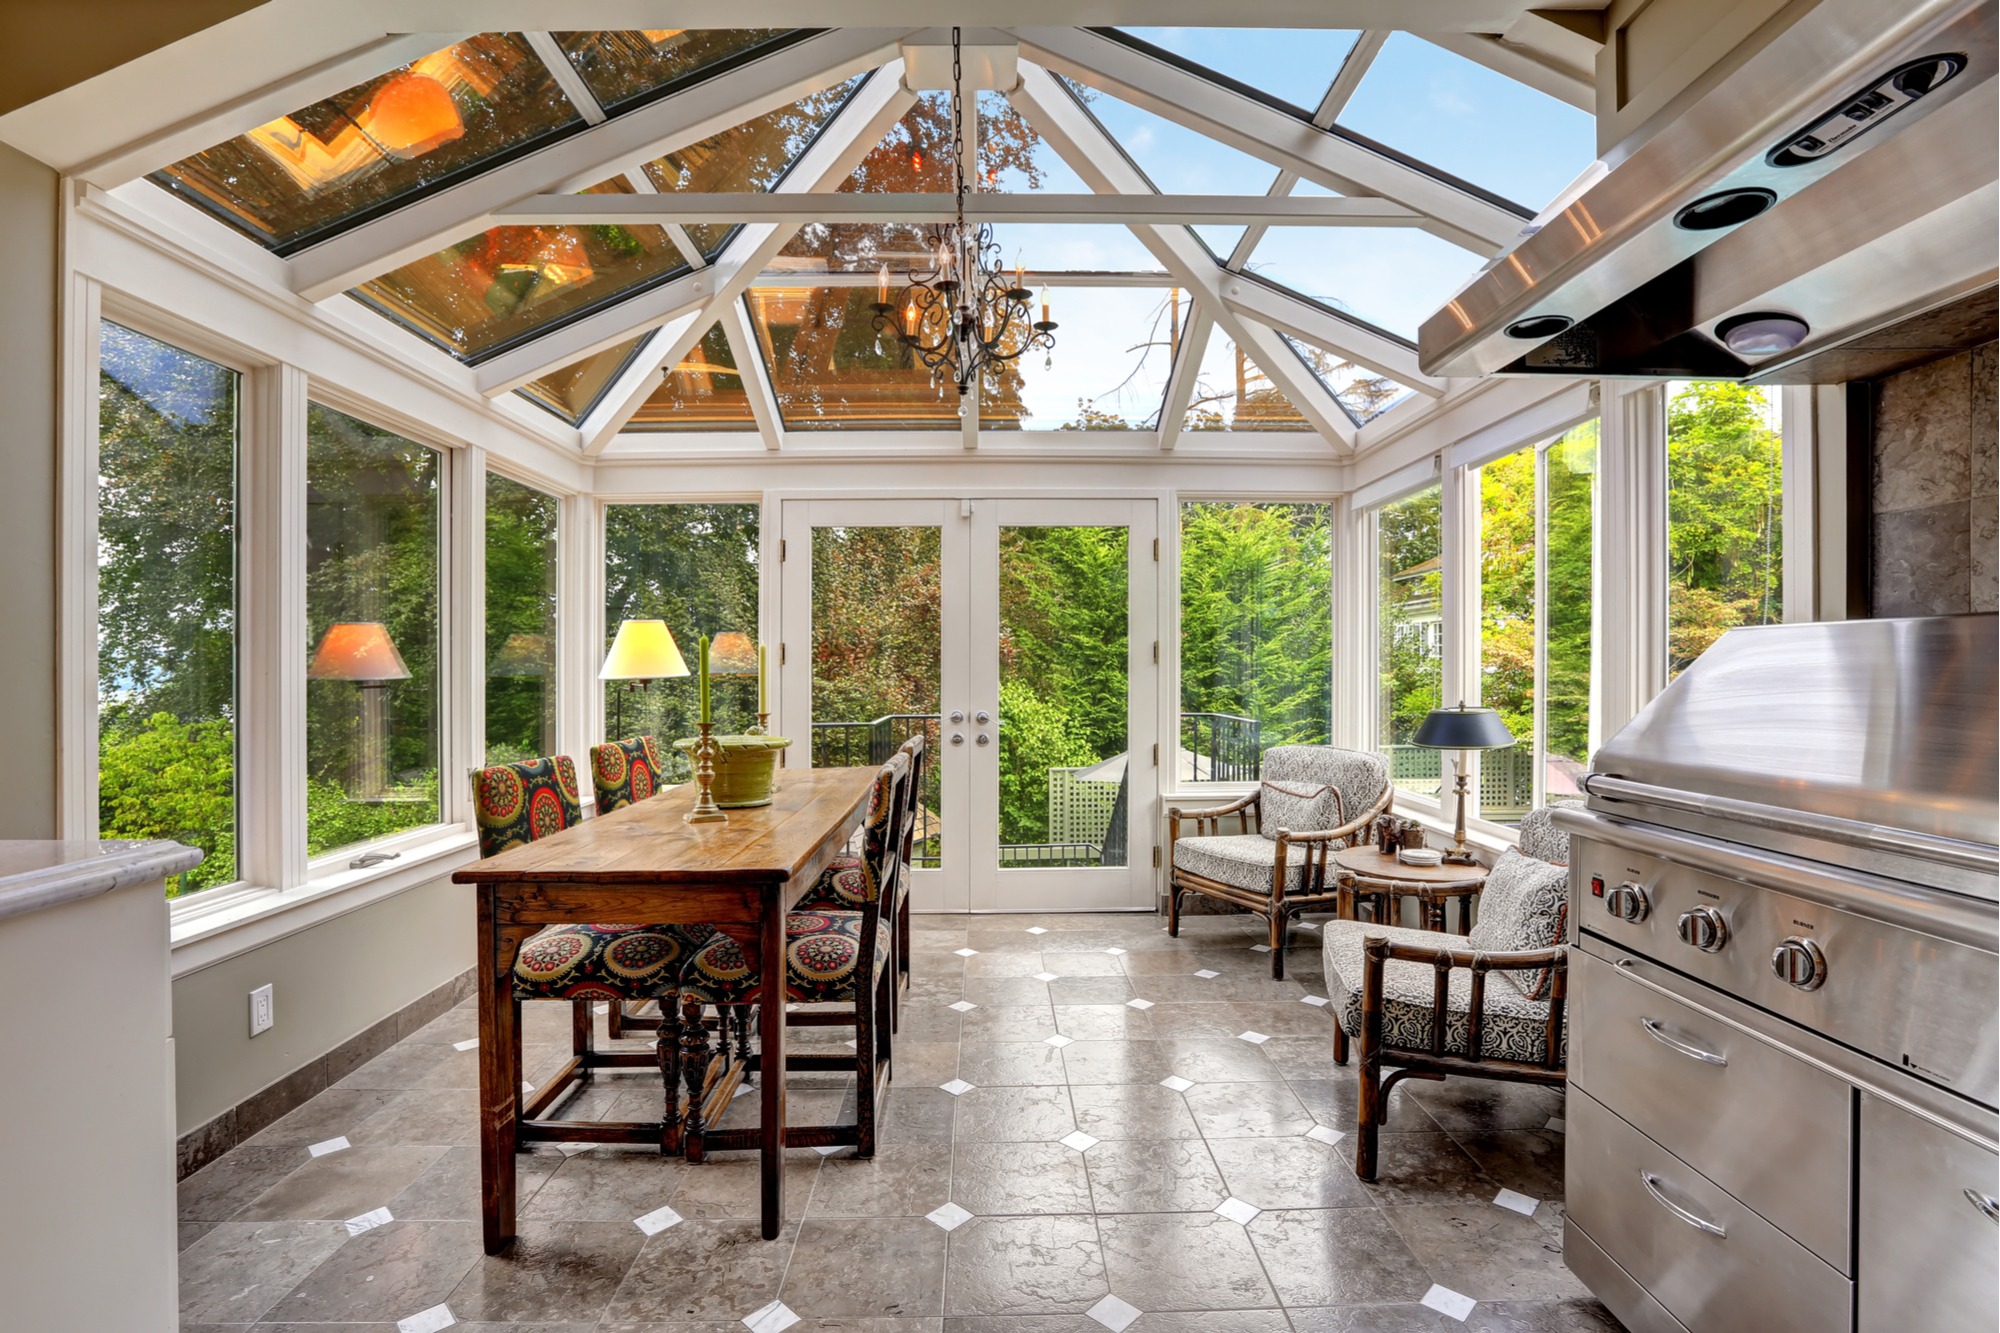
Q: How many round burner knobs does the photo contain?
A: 3